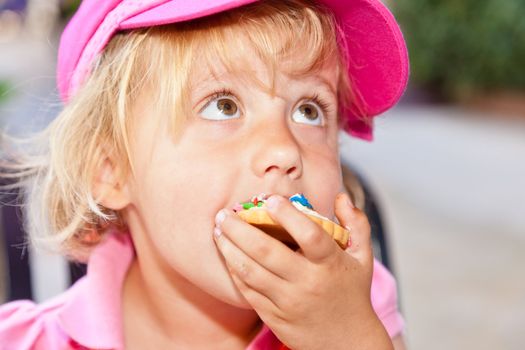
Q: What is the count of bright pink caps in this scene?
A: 1